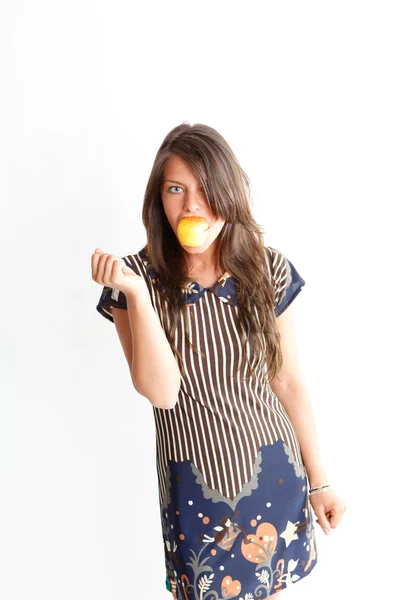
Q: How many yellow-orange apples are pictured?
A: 1